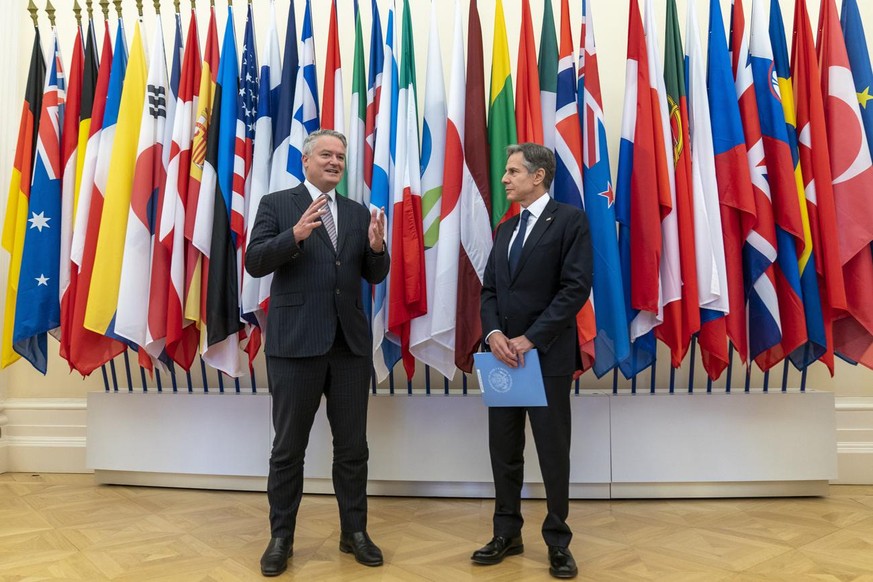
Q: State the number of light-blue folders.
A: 1